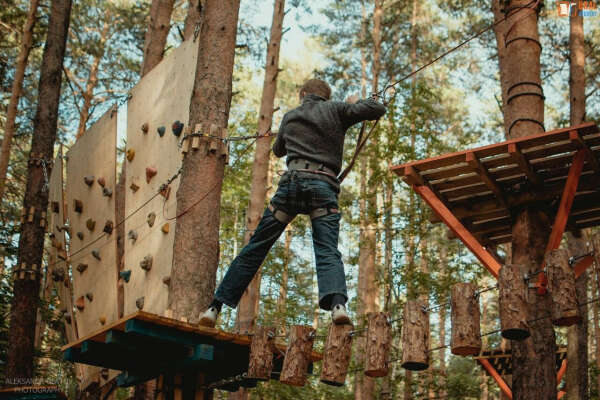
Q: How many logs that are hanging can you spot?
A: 8